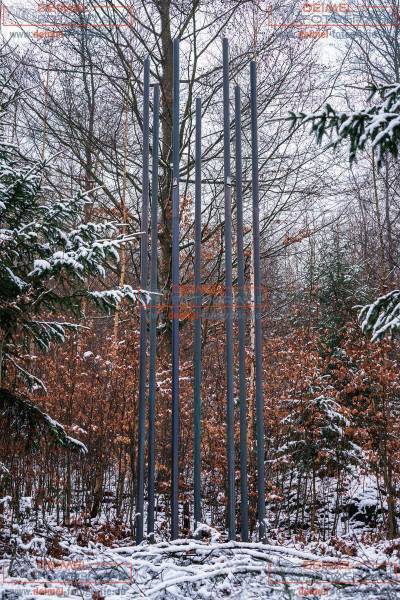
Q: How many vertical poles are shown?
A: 7